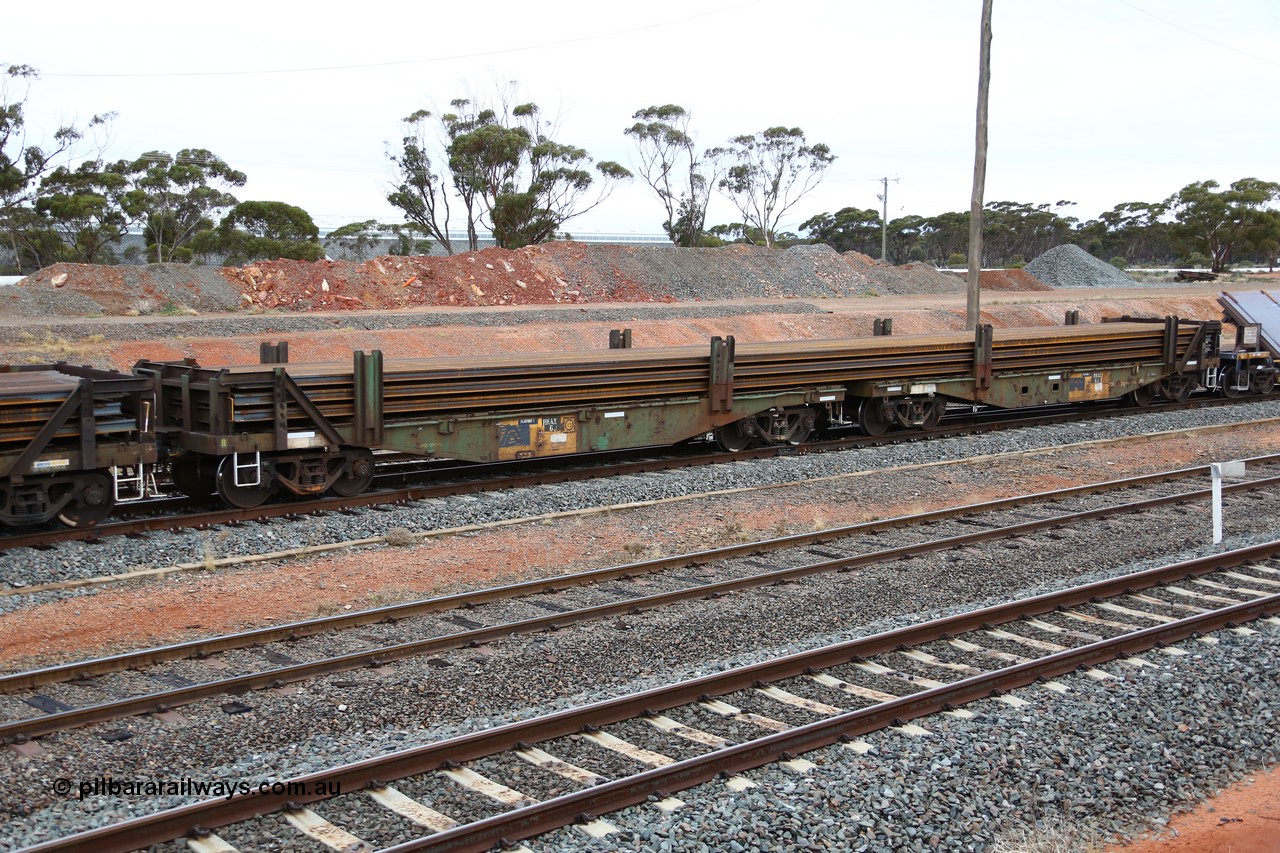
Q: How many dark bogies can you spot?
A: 6